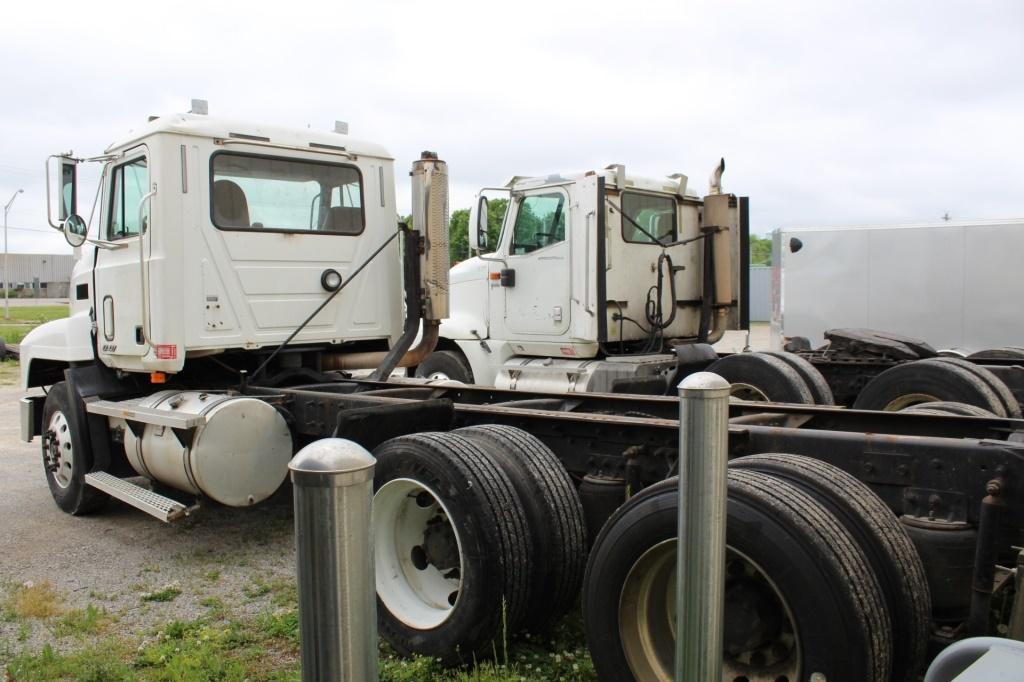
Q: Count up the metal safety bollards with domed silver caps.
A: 2